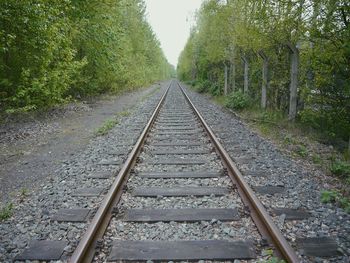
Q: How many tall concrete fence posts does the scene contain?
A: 4